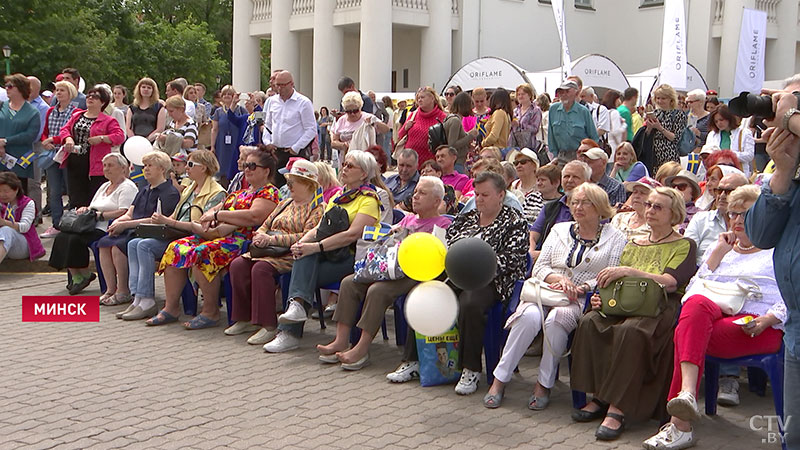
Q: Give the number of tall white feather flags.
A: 3